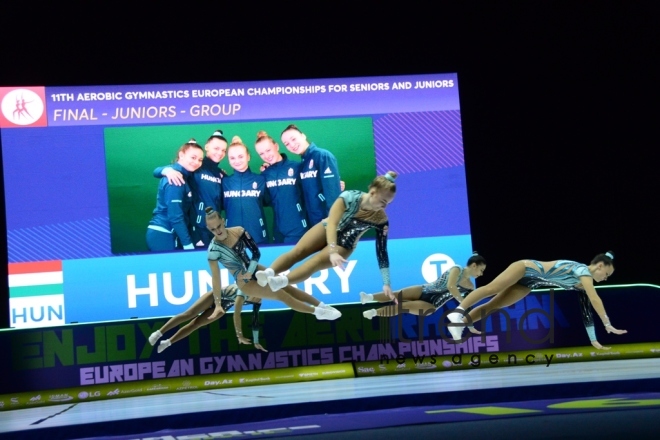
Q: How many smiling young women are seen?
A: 5